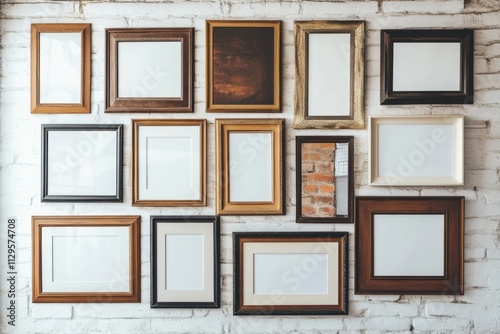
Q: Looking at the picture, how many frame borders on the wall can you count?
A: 14